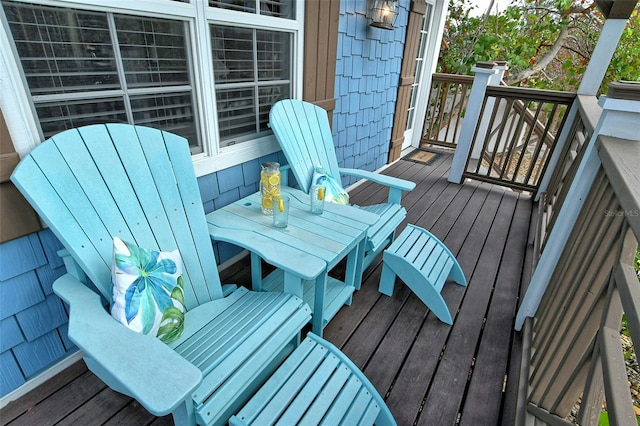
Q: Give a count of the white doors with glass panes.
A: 1